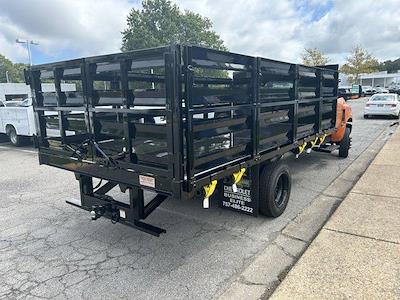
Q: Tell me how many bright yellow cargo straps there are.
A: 5